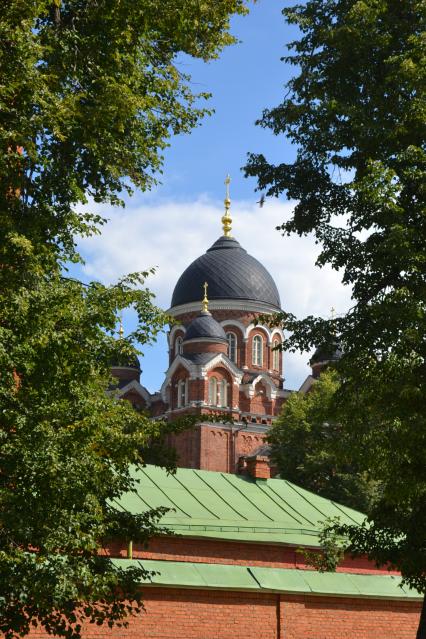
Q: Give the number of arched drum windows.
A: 4